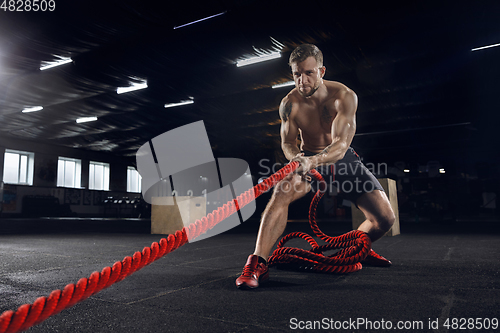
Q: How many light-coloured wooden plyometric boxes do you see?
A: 2